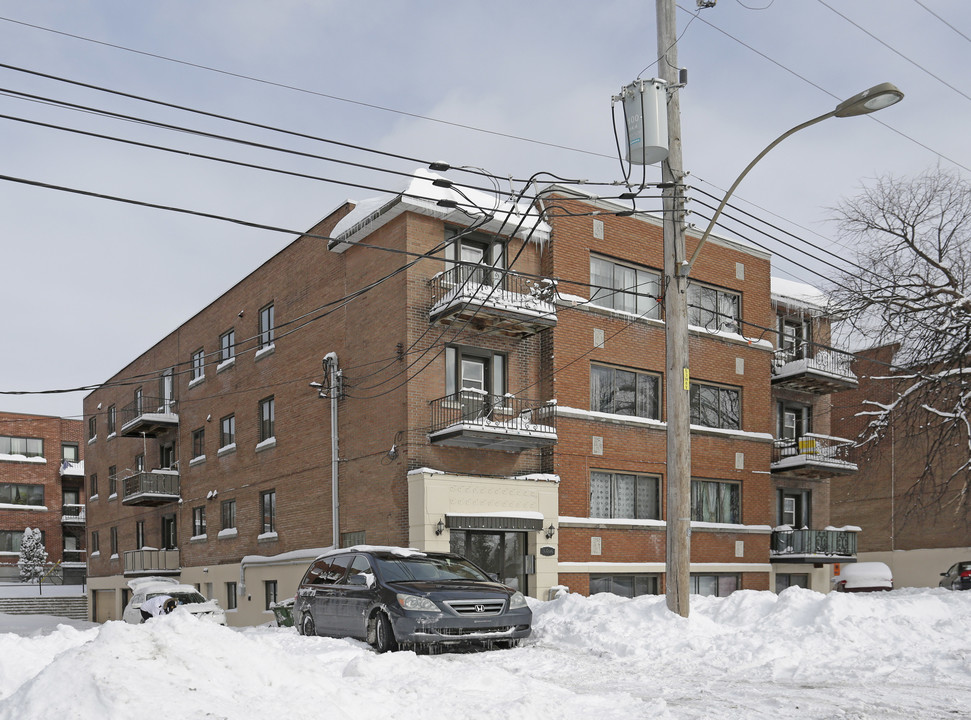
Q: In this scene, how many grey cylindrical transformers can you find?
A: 1